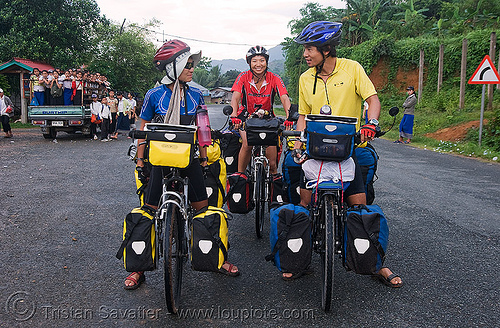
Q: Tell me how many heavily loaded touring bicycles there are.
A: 3